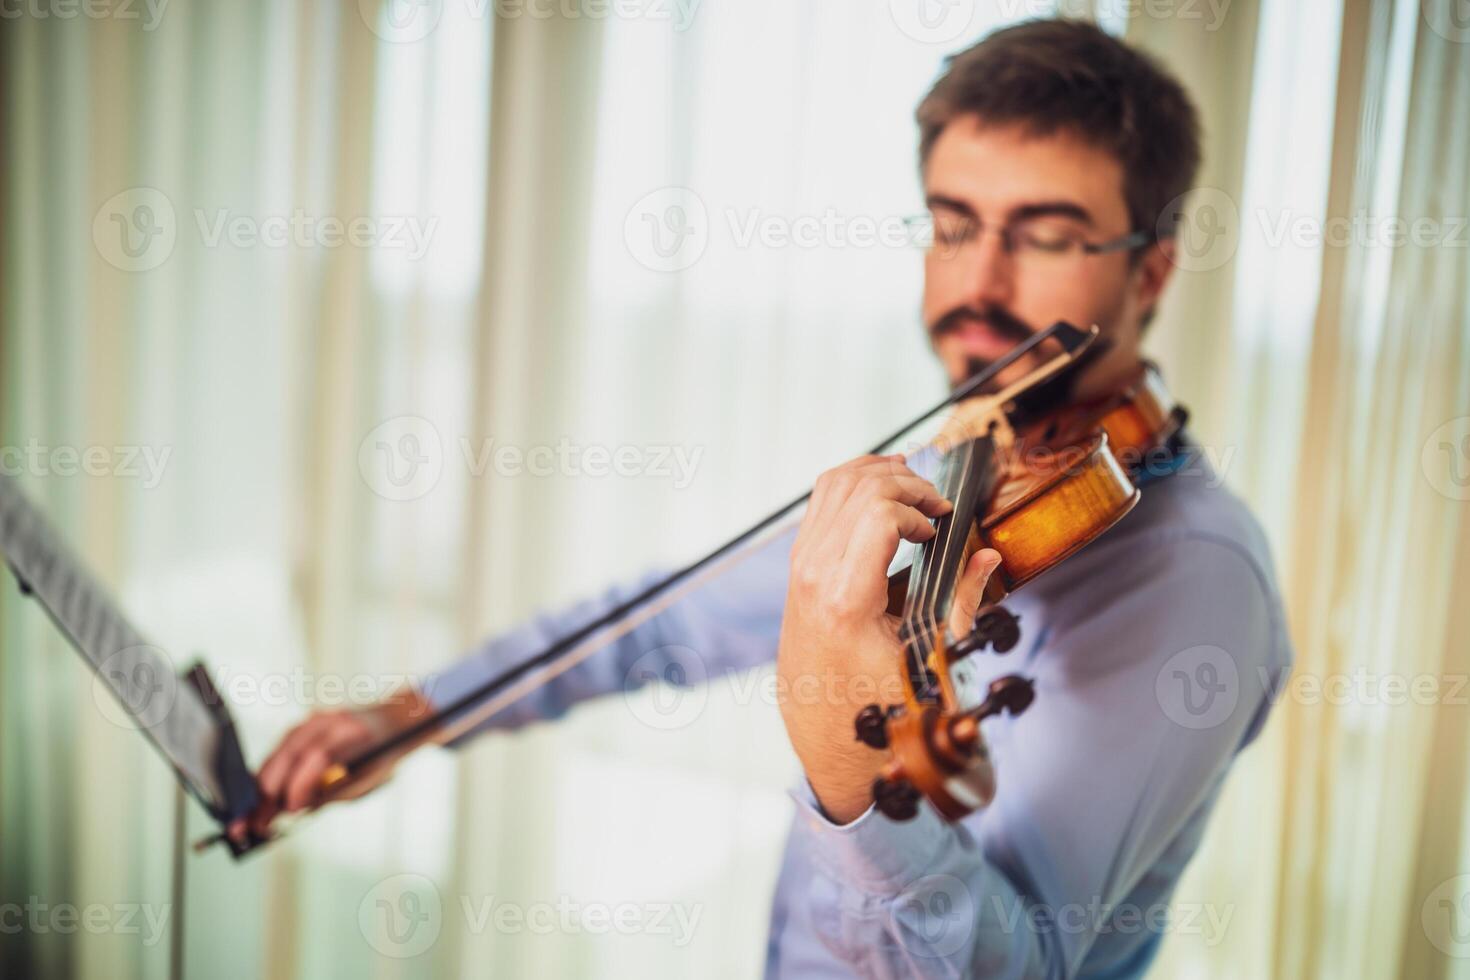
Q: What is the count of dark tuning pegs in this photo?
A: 4